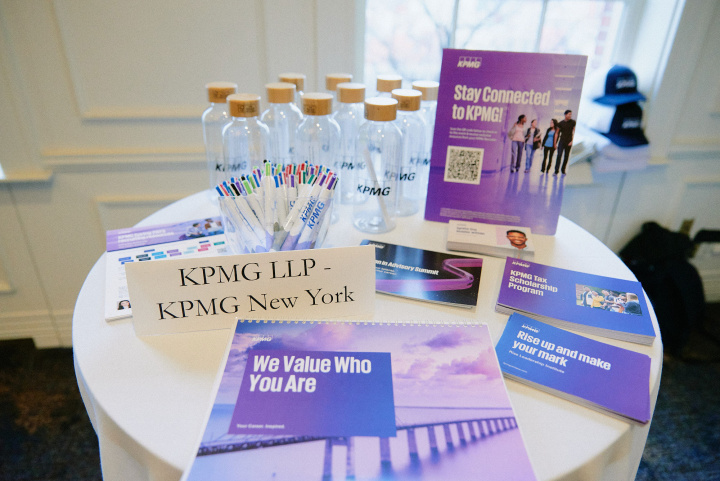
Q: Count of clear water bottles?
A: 11